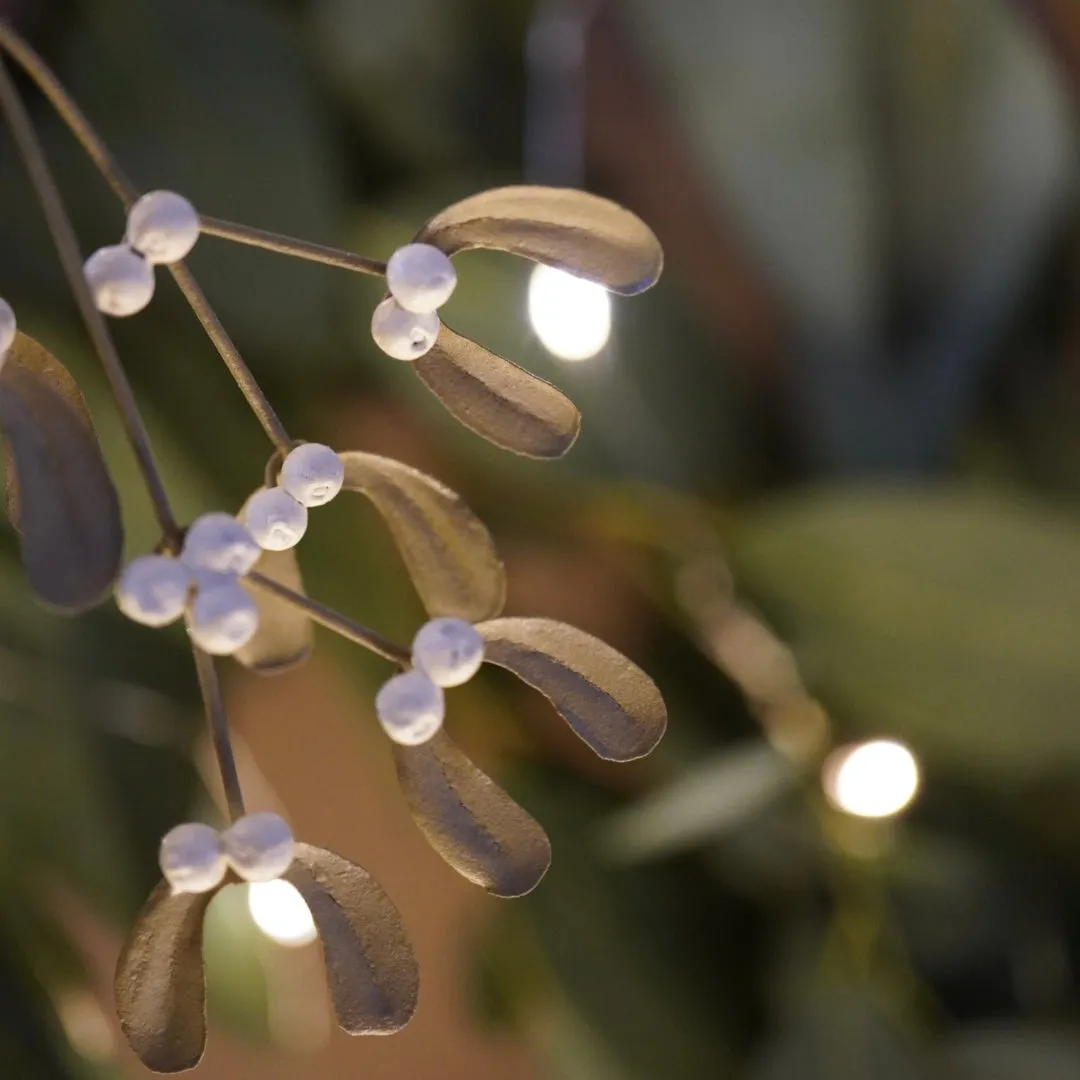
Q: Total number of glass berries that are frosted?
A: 14